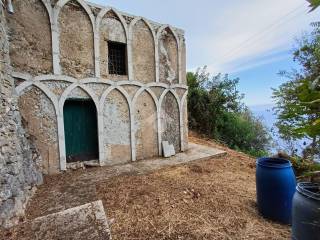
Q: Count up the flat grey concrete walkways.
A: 1